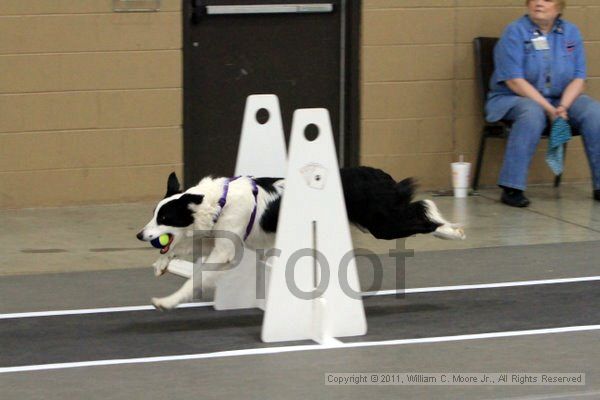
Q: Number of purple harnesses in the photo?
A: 1